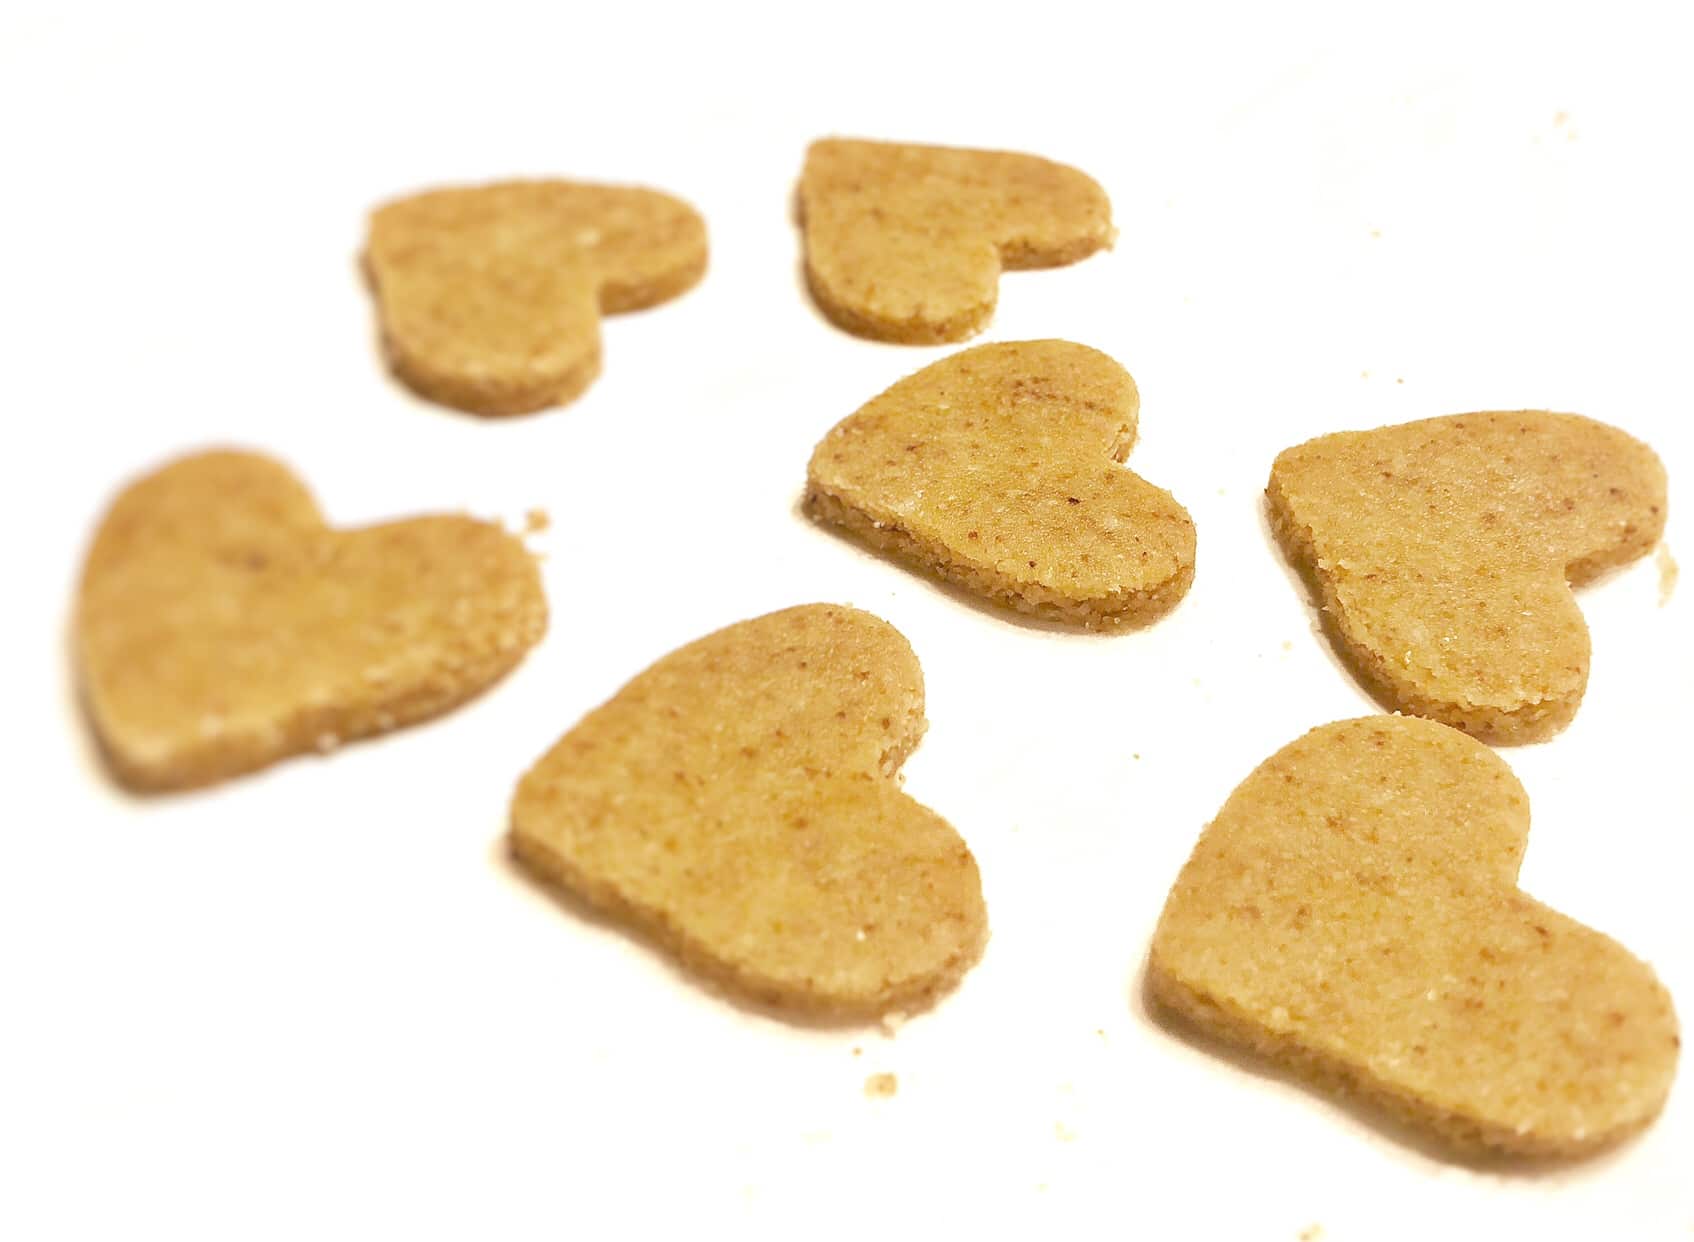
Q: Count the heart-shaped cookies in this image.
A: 7